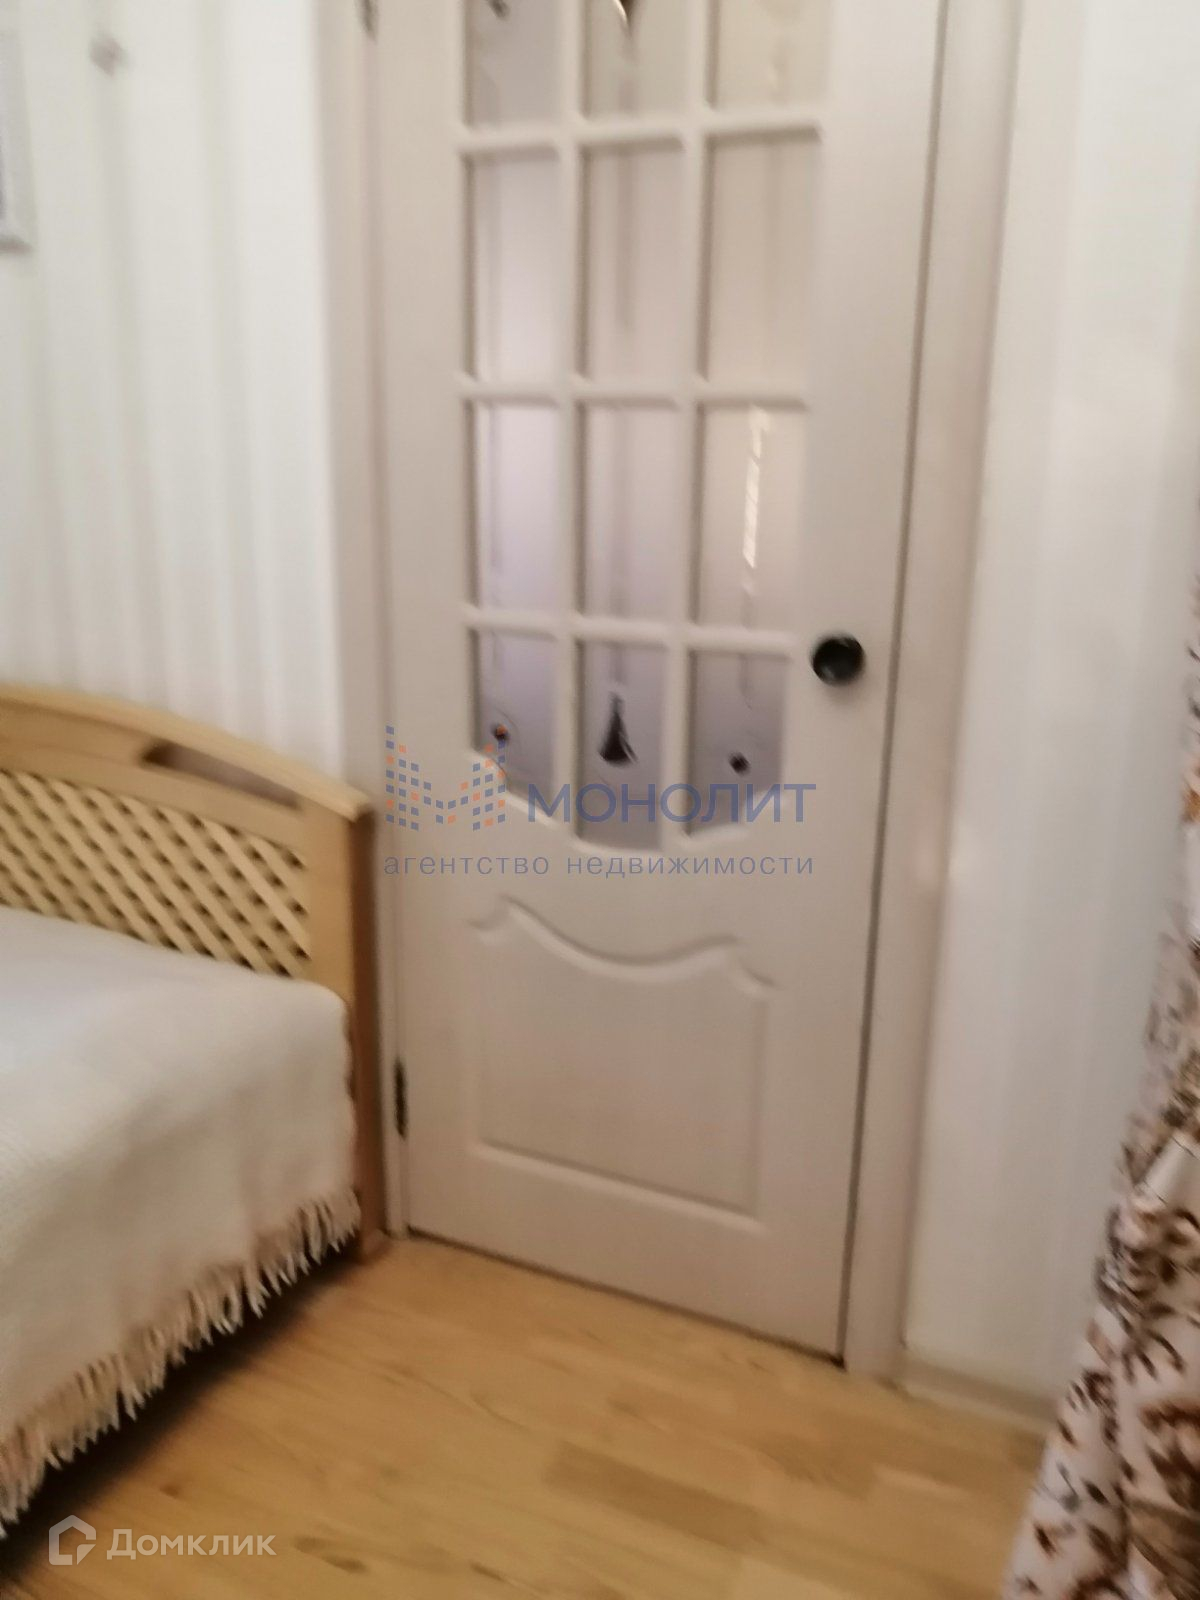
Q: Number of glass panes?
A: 12